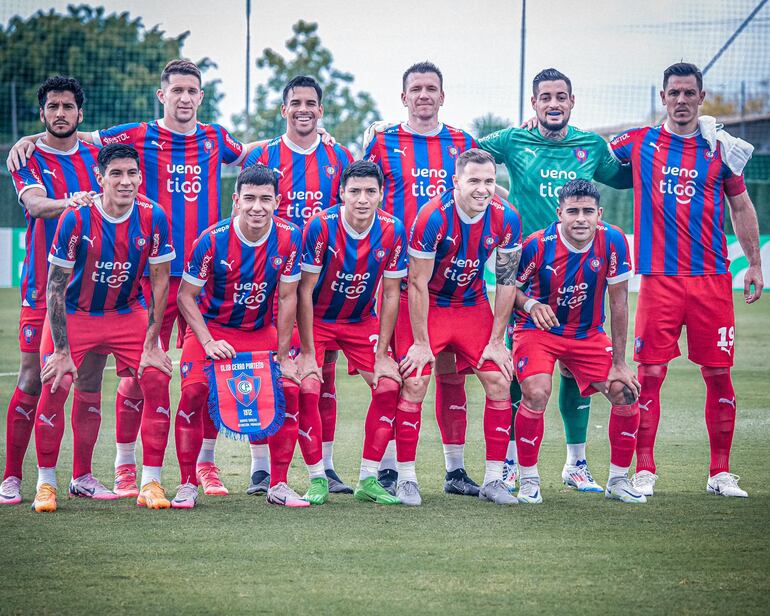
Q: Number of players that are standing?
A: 6